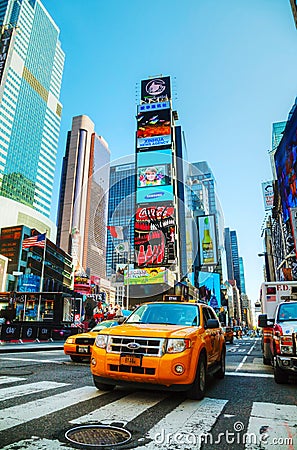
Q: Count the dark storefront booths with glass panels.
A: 1